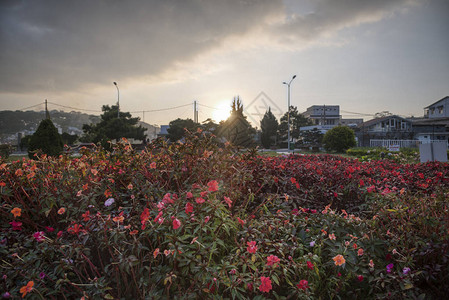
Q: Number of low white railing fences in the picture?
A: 1